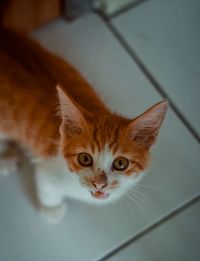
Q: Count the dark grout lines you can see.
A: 3